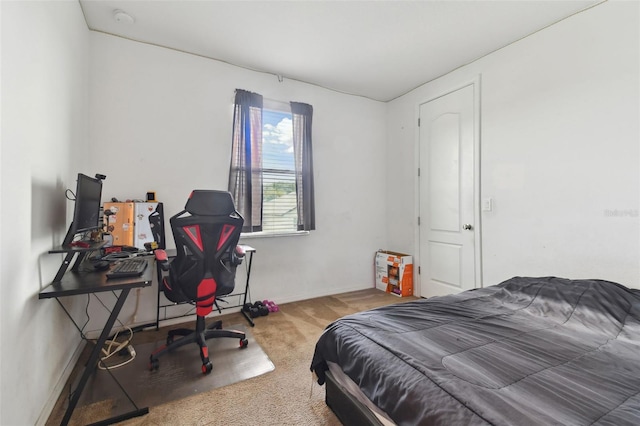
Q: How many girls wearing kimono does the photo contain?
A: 0